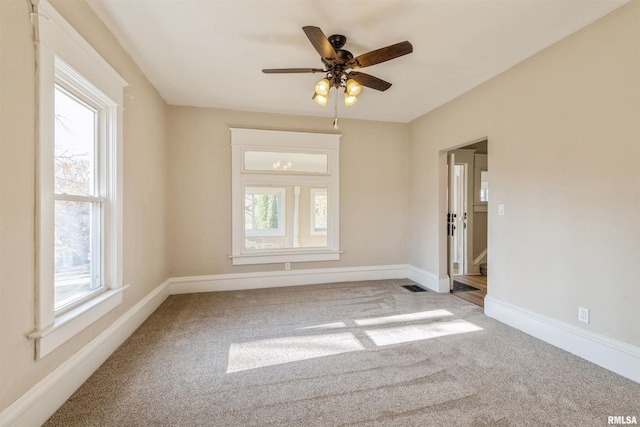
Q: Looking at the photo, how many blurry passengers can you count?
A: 0